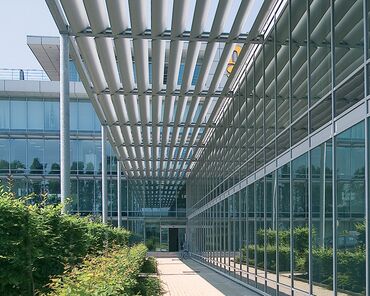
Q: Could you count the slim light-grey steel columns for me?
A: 3